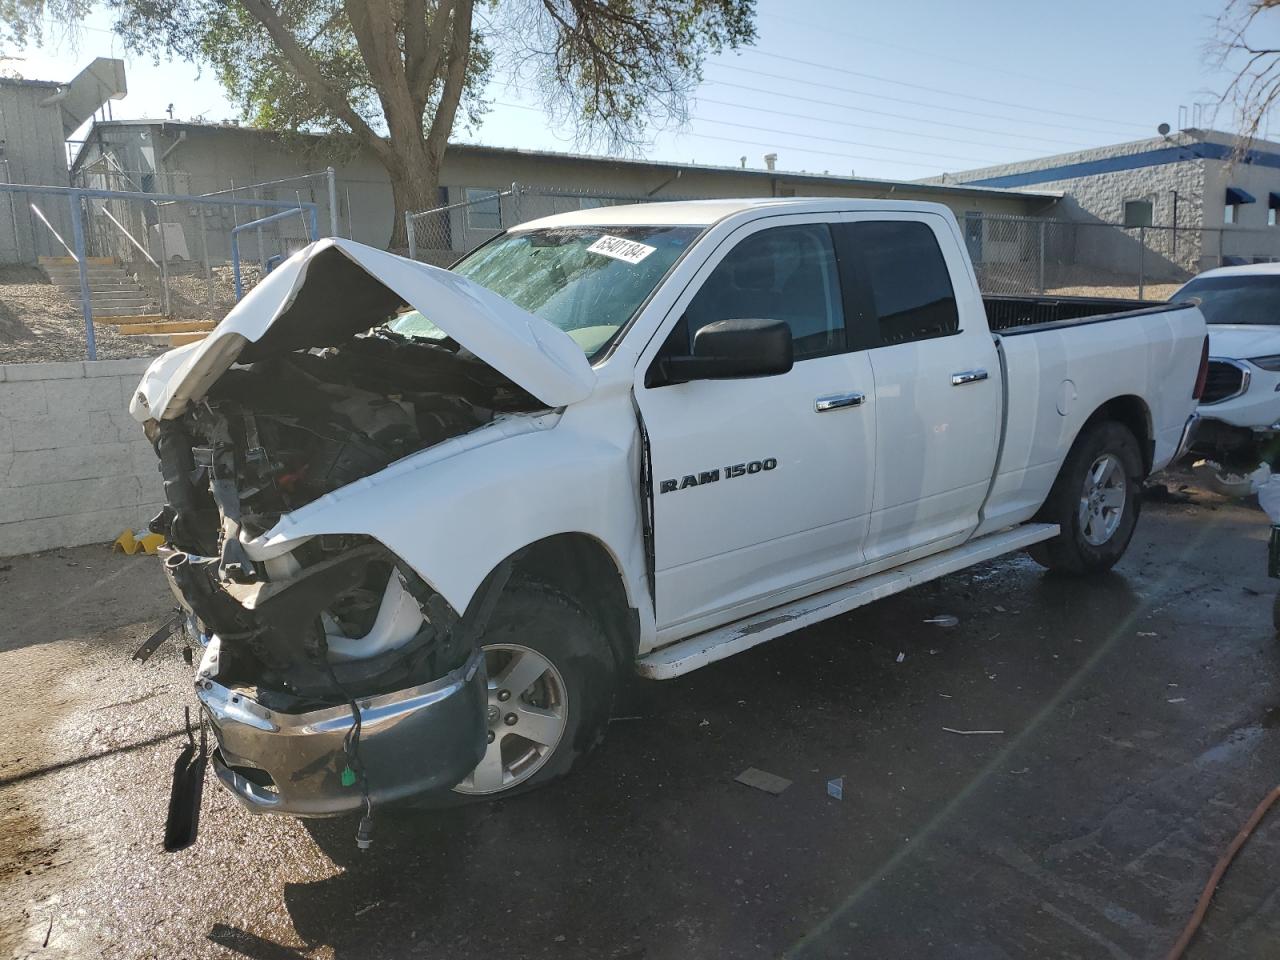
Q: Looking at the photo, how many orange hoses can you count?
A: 1